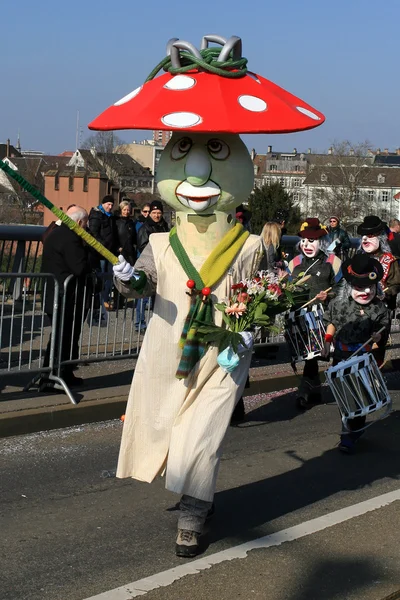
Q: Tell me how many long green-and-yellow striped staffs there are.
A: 1